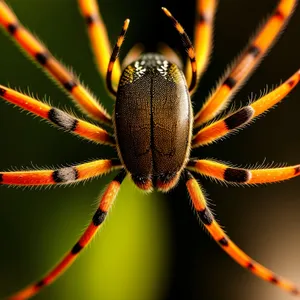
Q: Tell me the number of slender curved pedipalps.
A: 2